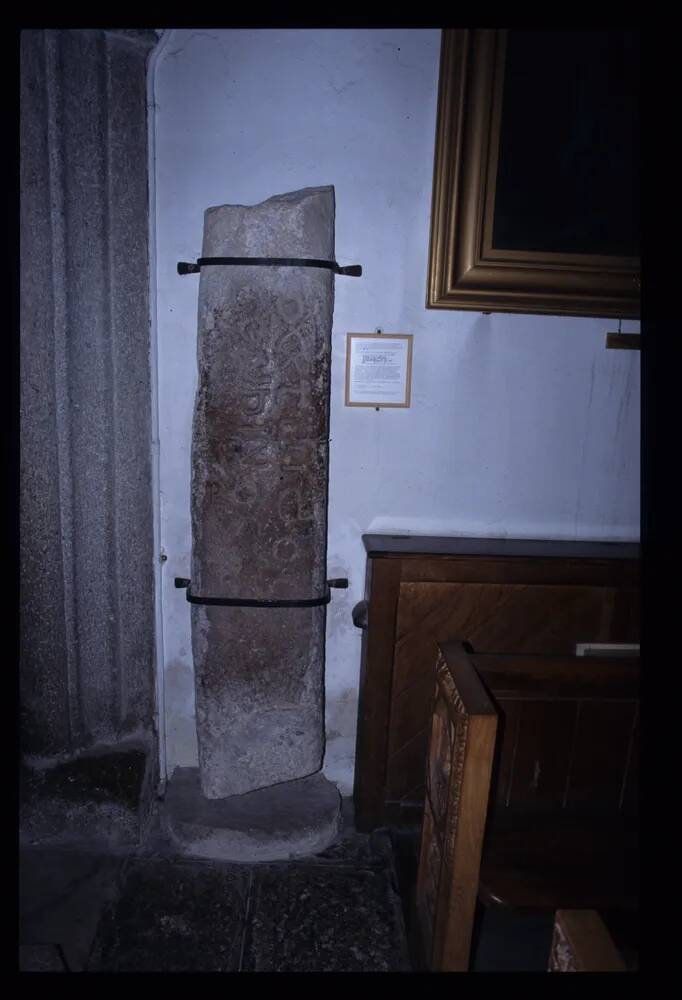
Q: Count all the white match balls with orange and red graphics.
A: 0